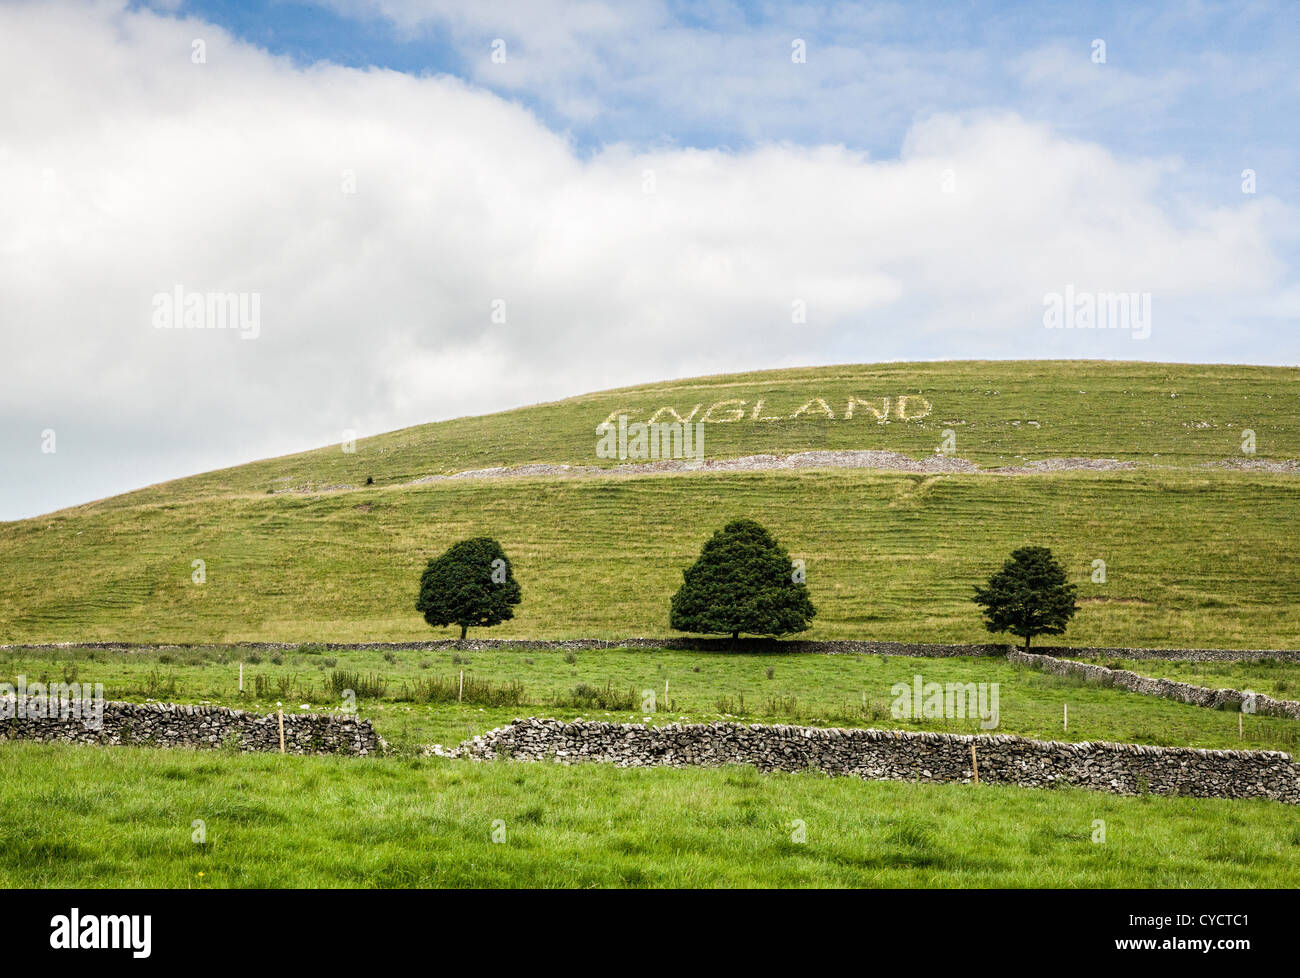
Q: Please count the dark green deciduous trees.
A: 3